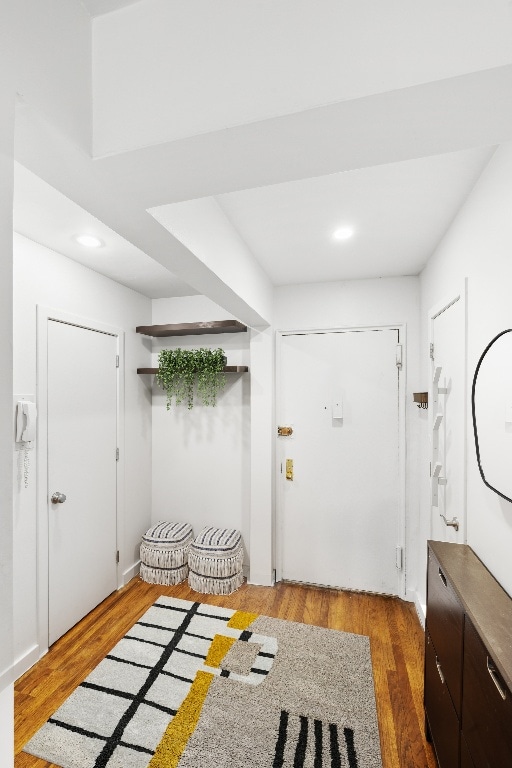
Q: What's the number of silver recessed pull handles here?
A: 3